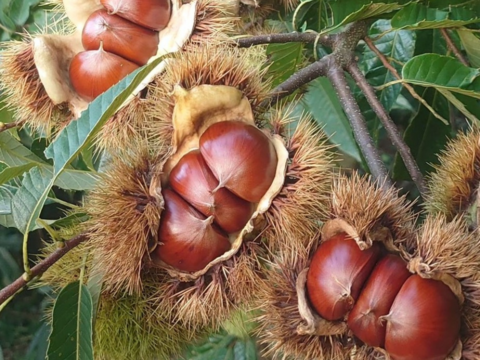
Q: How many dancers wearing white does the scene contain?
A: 0